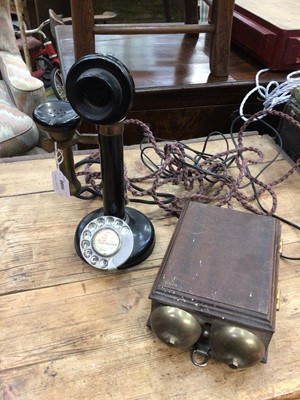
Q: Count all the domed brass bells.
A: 2